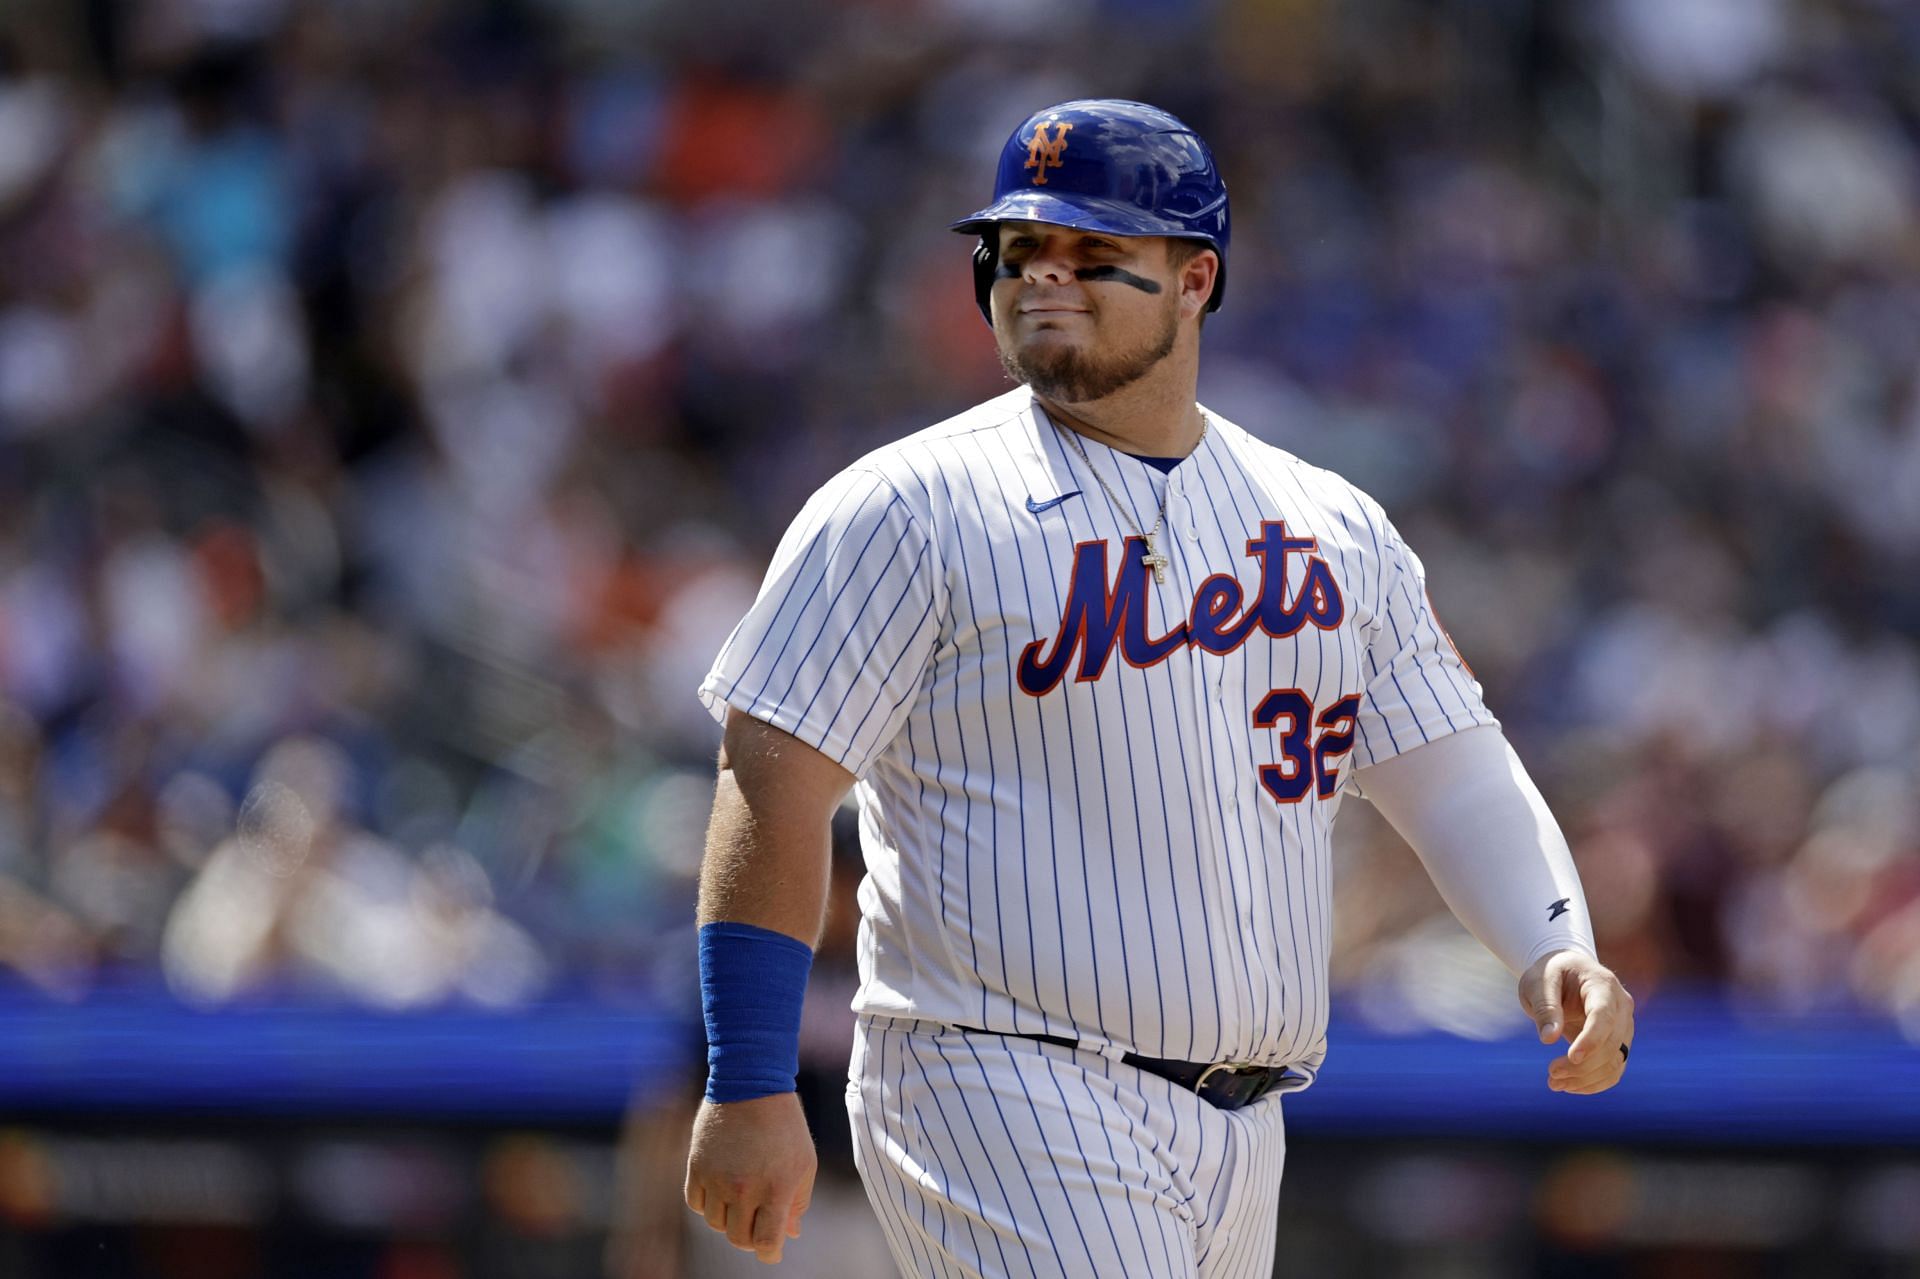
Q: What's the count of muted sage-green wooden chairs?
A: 0